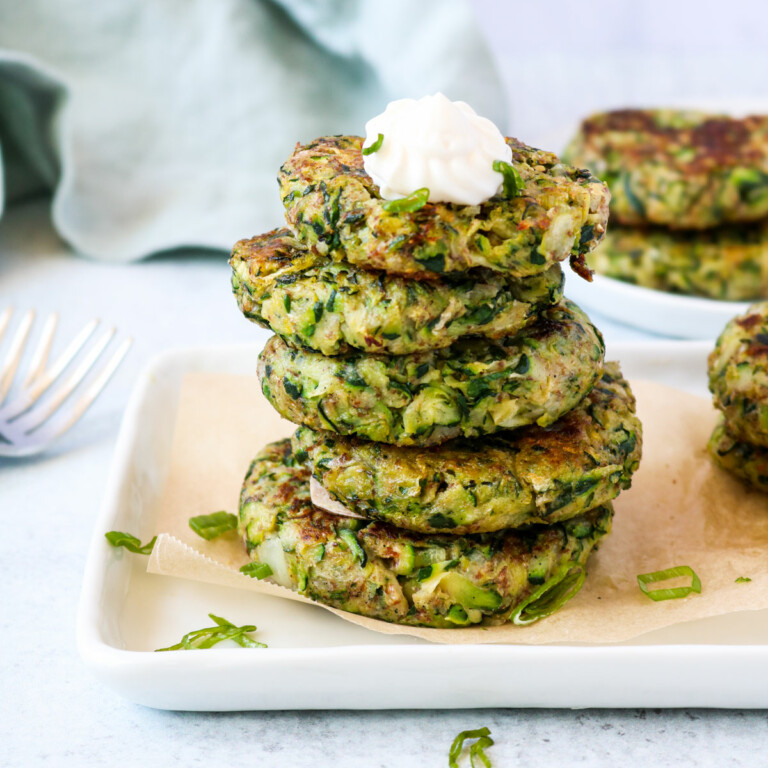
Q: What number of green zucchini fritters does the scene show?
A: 9